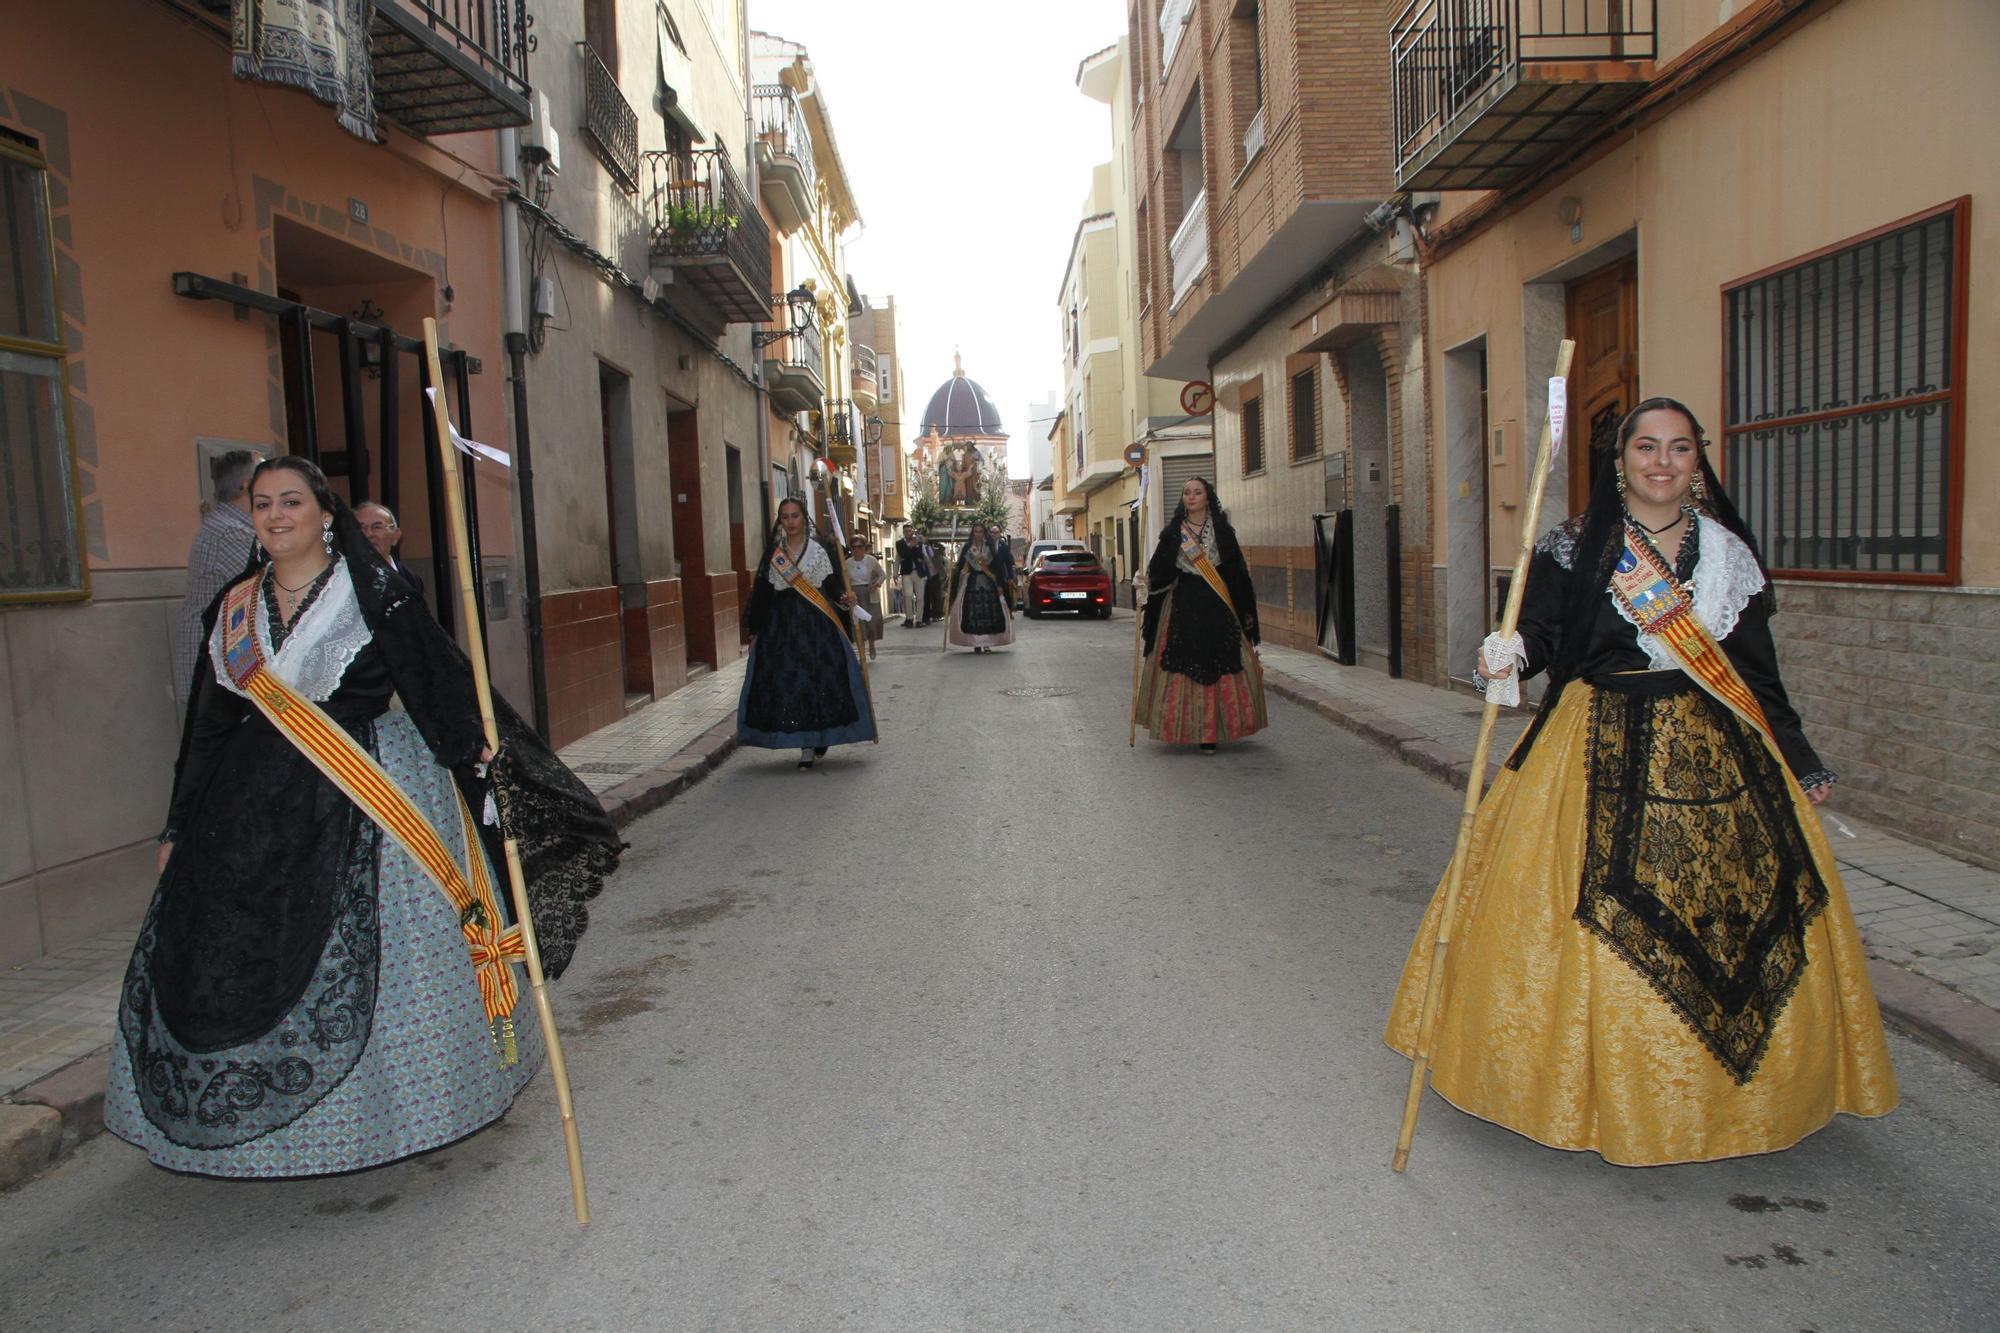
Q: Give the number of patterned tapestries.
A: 1